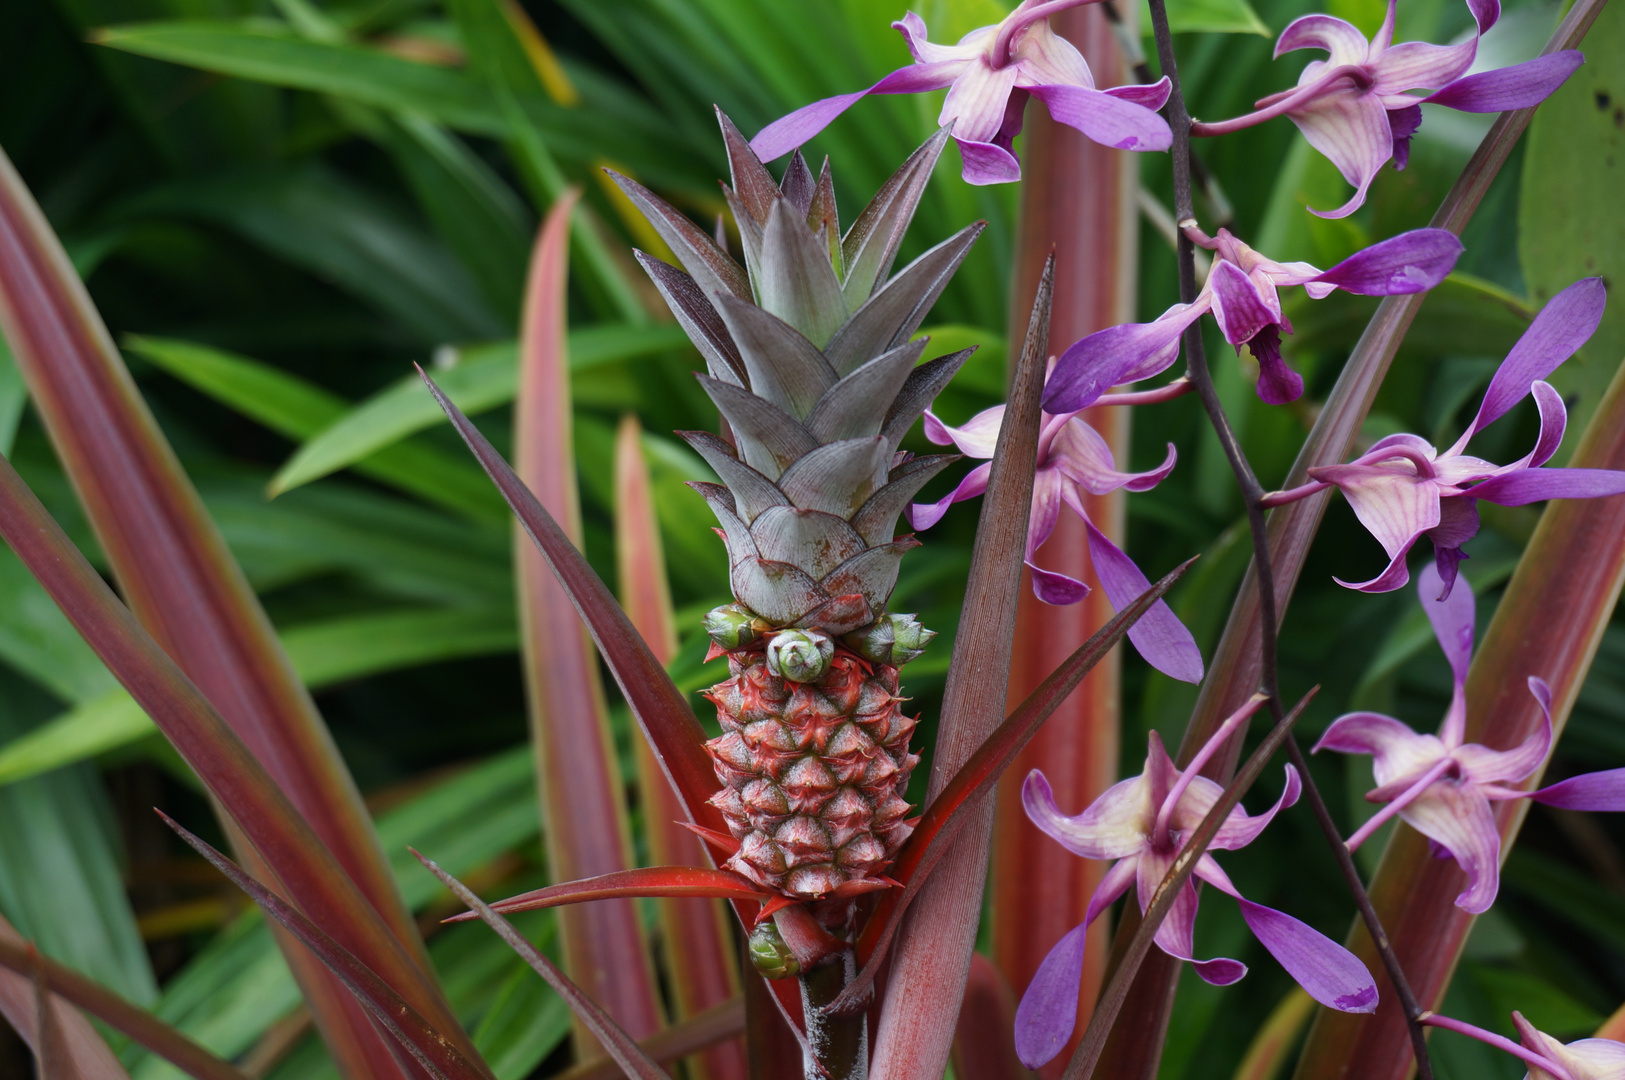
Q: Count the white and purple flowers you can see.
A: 8